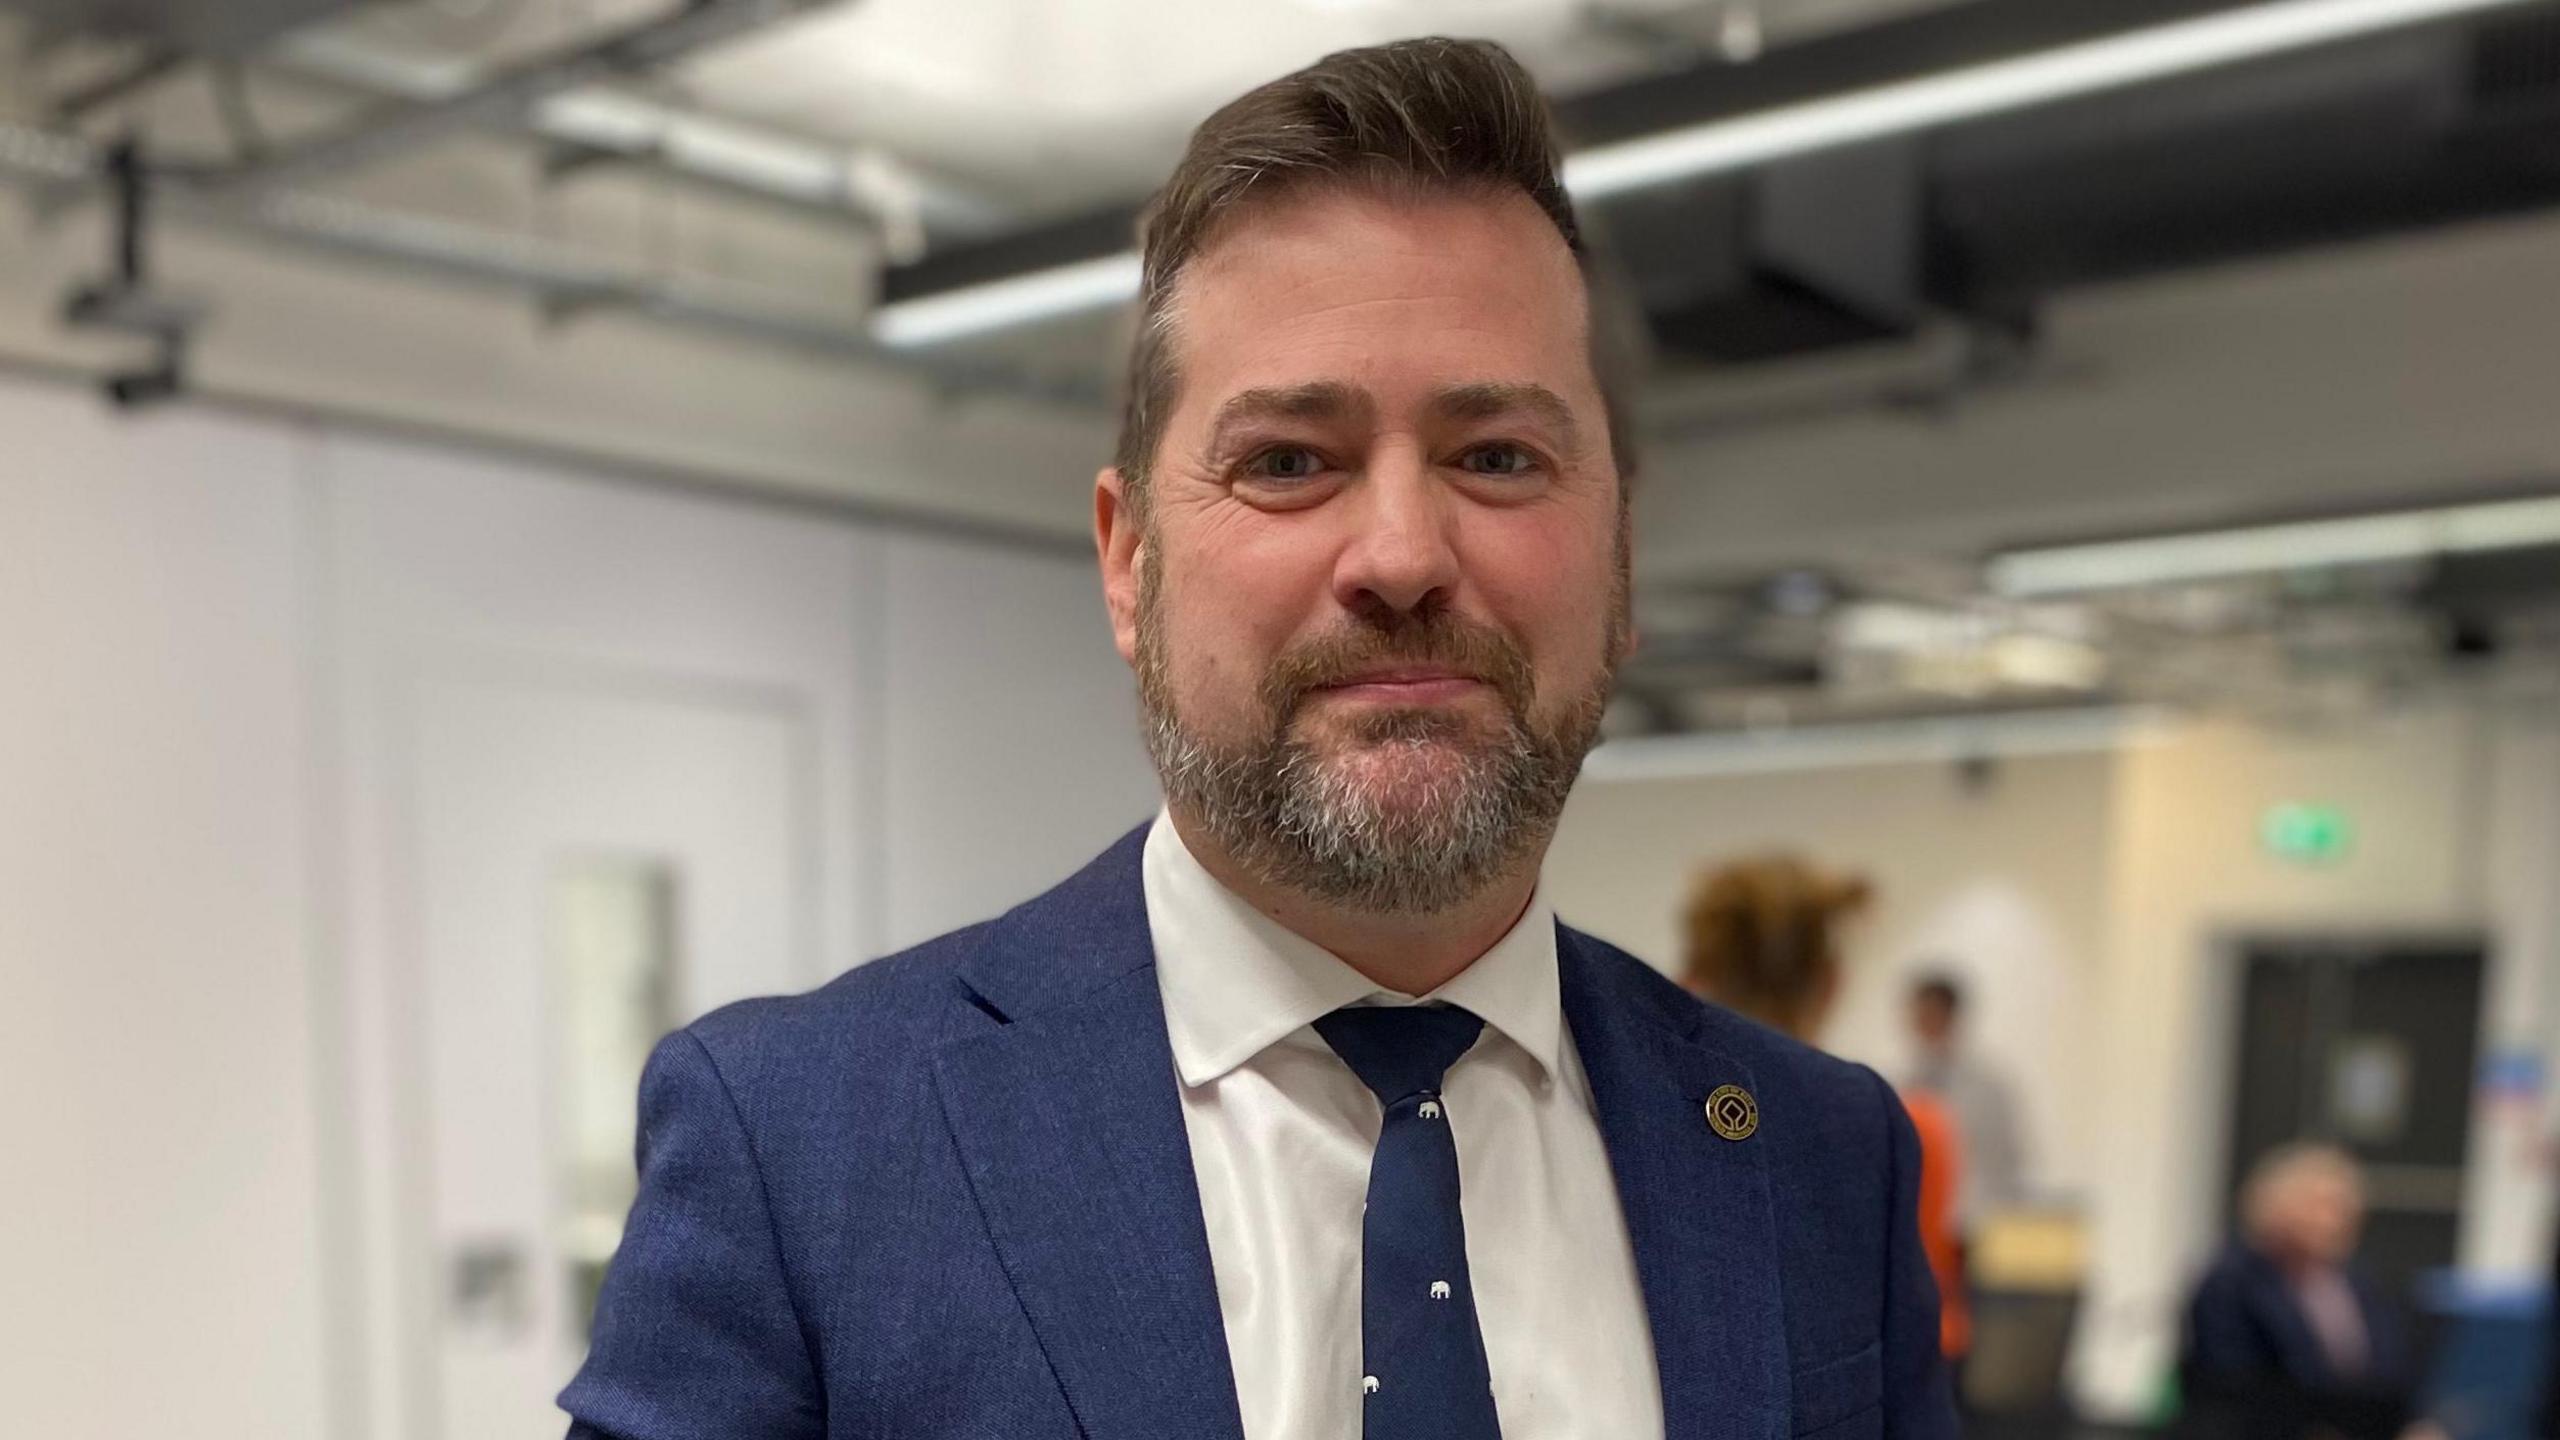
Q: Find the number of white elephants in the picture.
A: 3